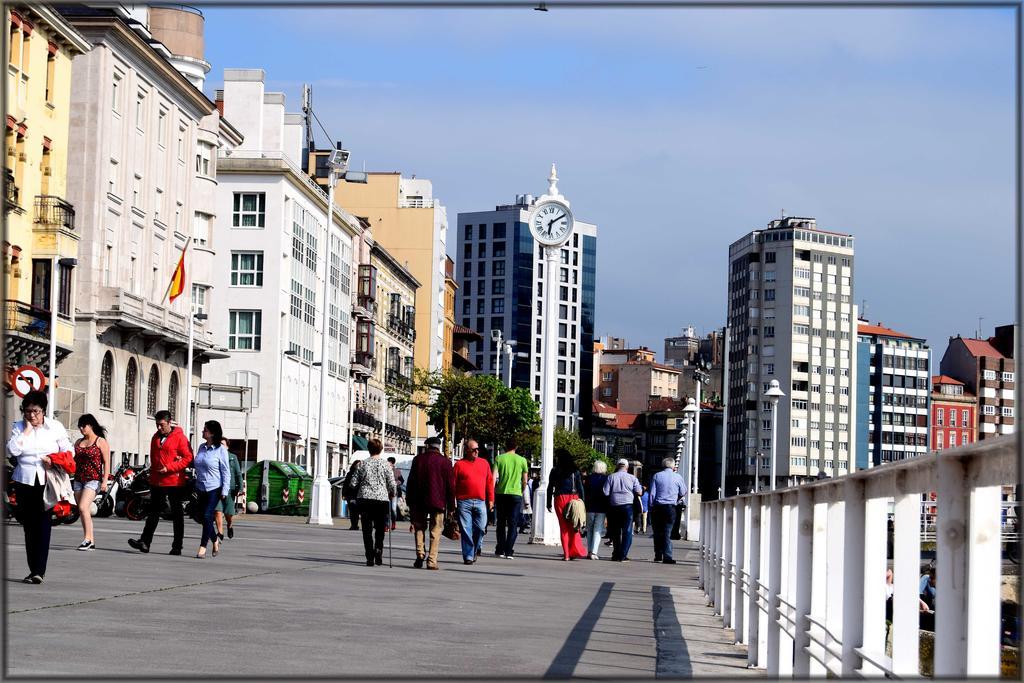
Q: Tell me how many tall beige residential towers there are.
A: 1